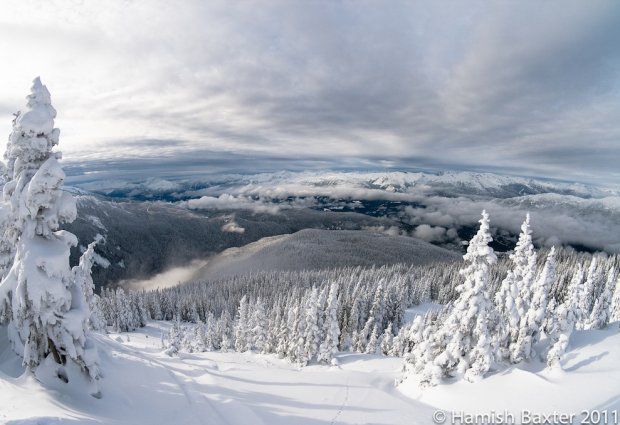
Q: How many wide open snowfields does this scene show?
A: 1